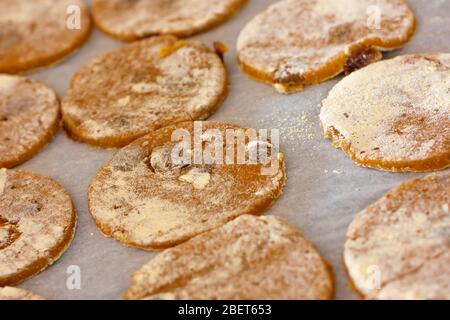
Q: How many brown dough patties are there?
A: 11